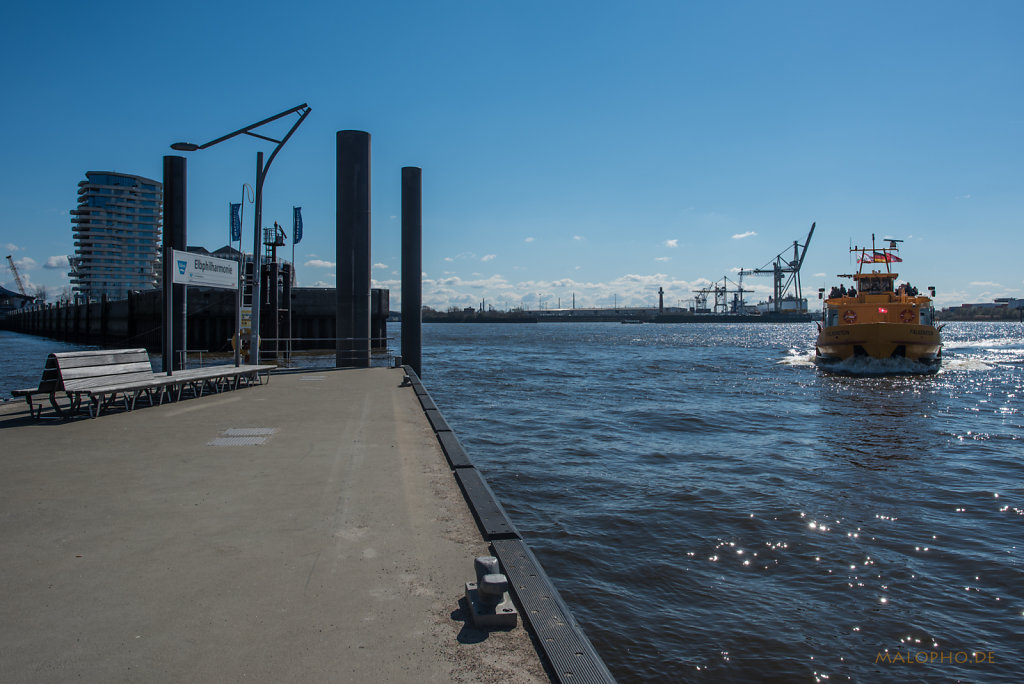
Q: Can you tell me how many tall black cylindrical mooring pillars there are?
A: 3